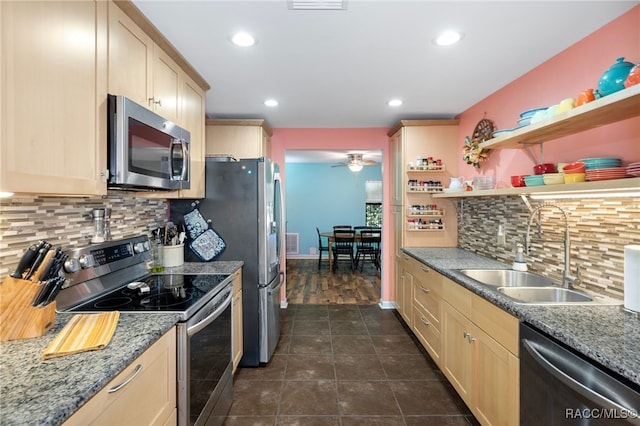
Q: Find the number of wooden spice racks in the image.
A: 4